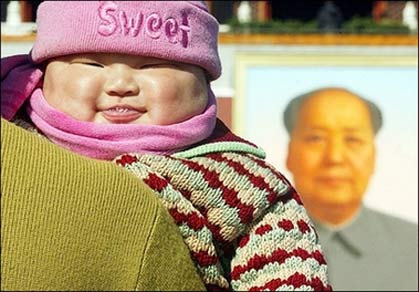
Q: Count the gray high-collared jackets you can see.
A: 1